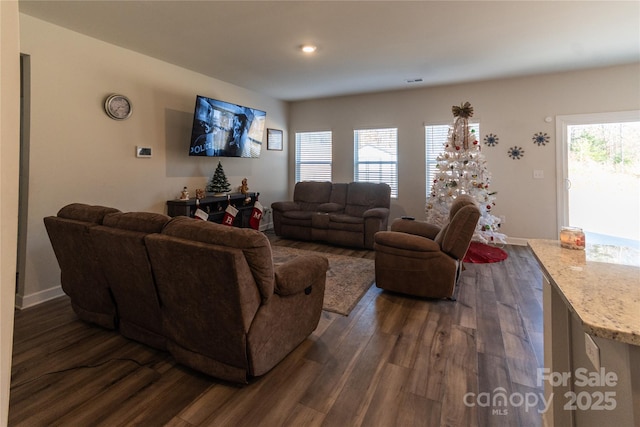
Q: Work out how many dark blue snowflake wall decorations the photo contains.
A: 3